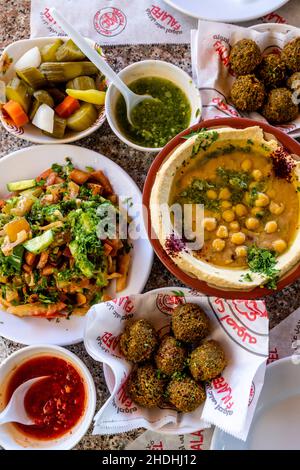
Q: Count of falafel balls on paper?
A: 12